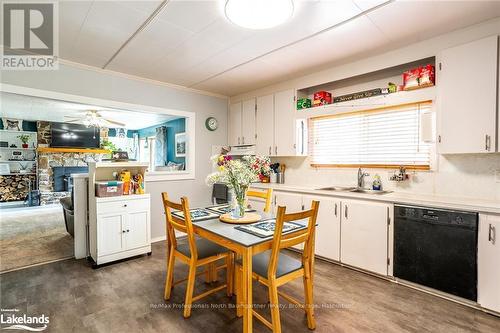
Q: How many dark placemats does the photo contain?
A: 3